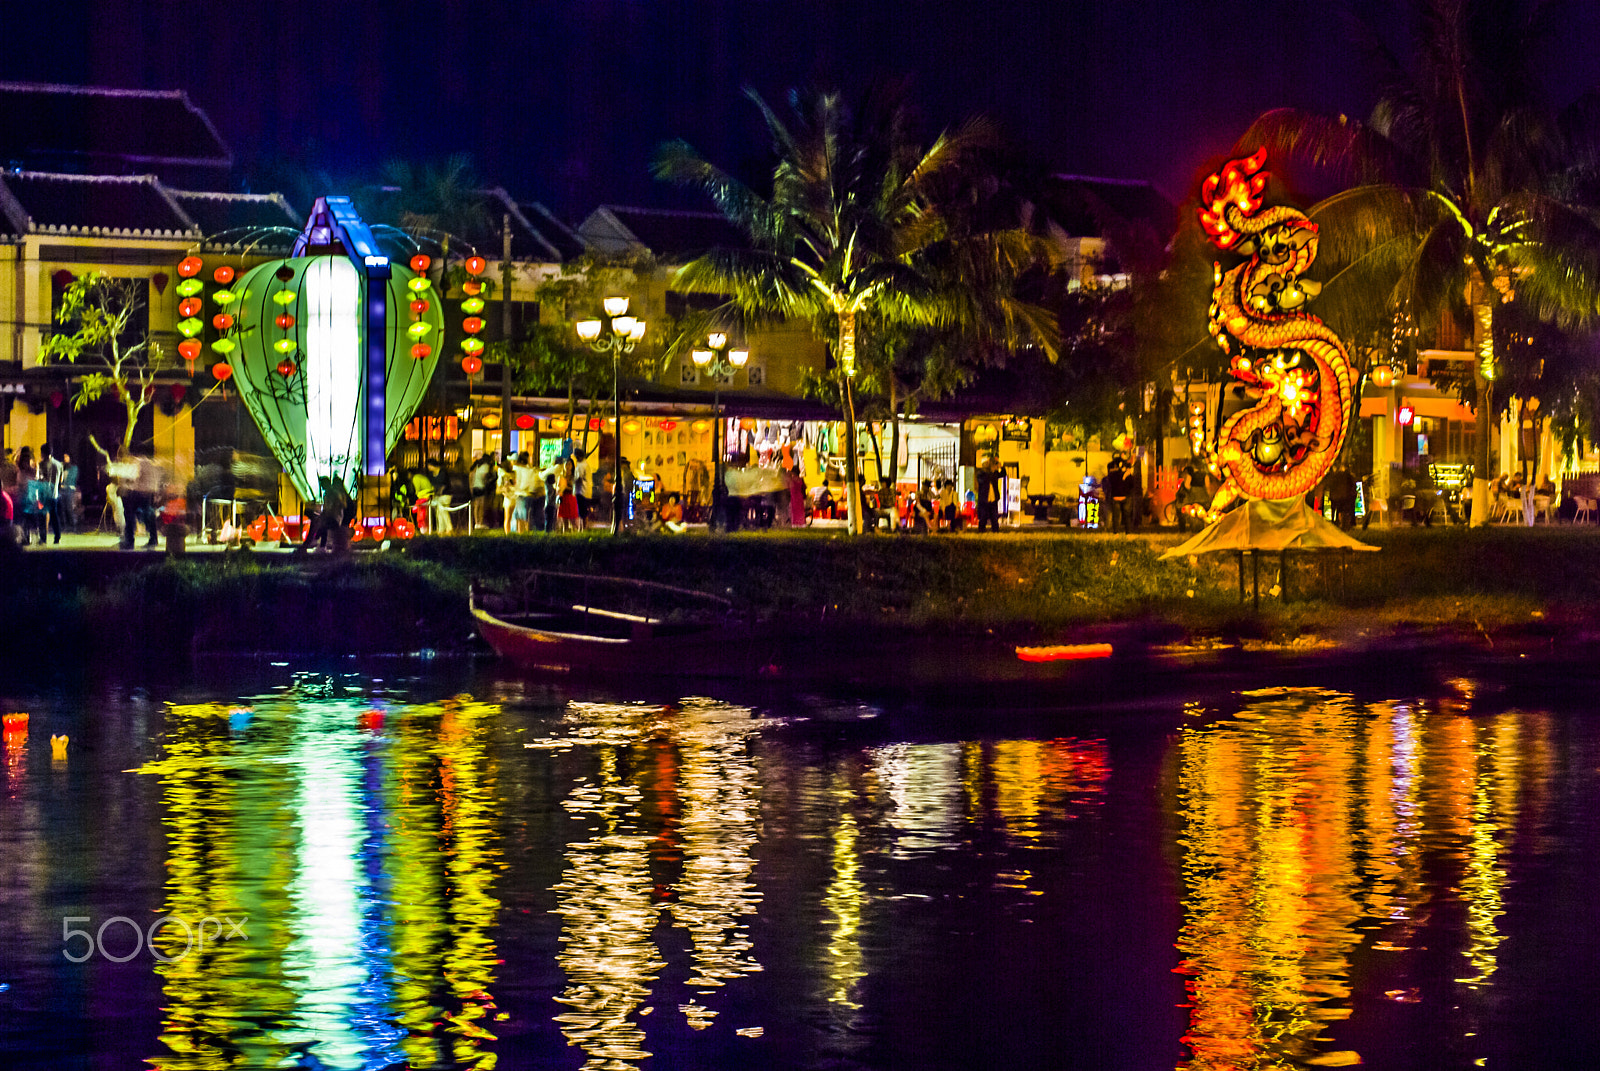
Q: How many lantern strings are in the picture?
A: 5